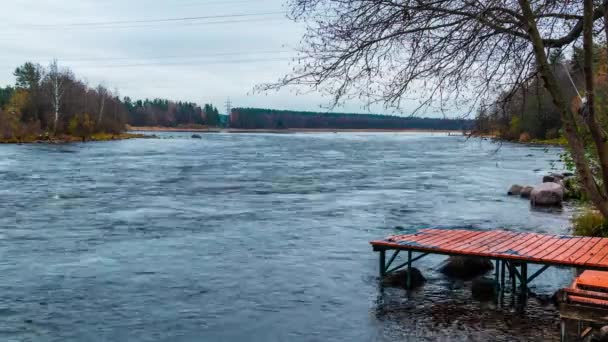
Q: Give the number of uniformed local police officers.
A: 0